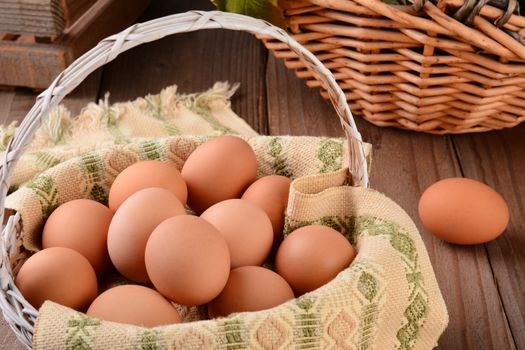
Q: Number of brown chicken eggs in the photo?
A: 12